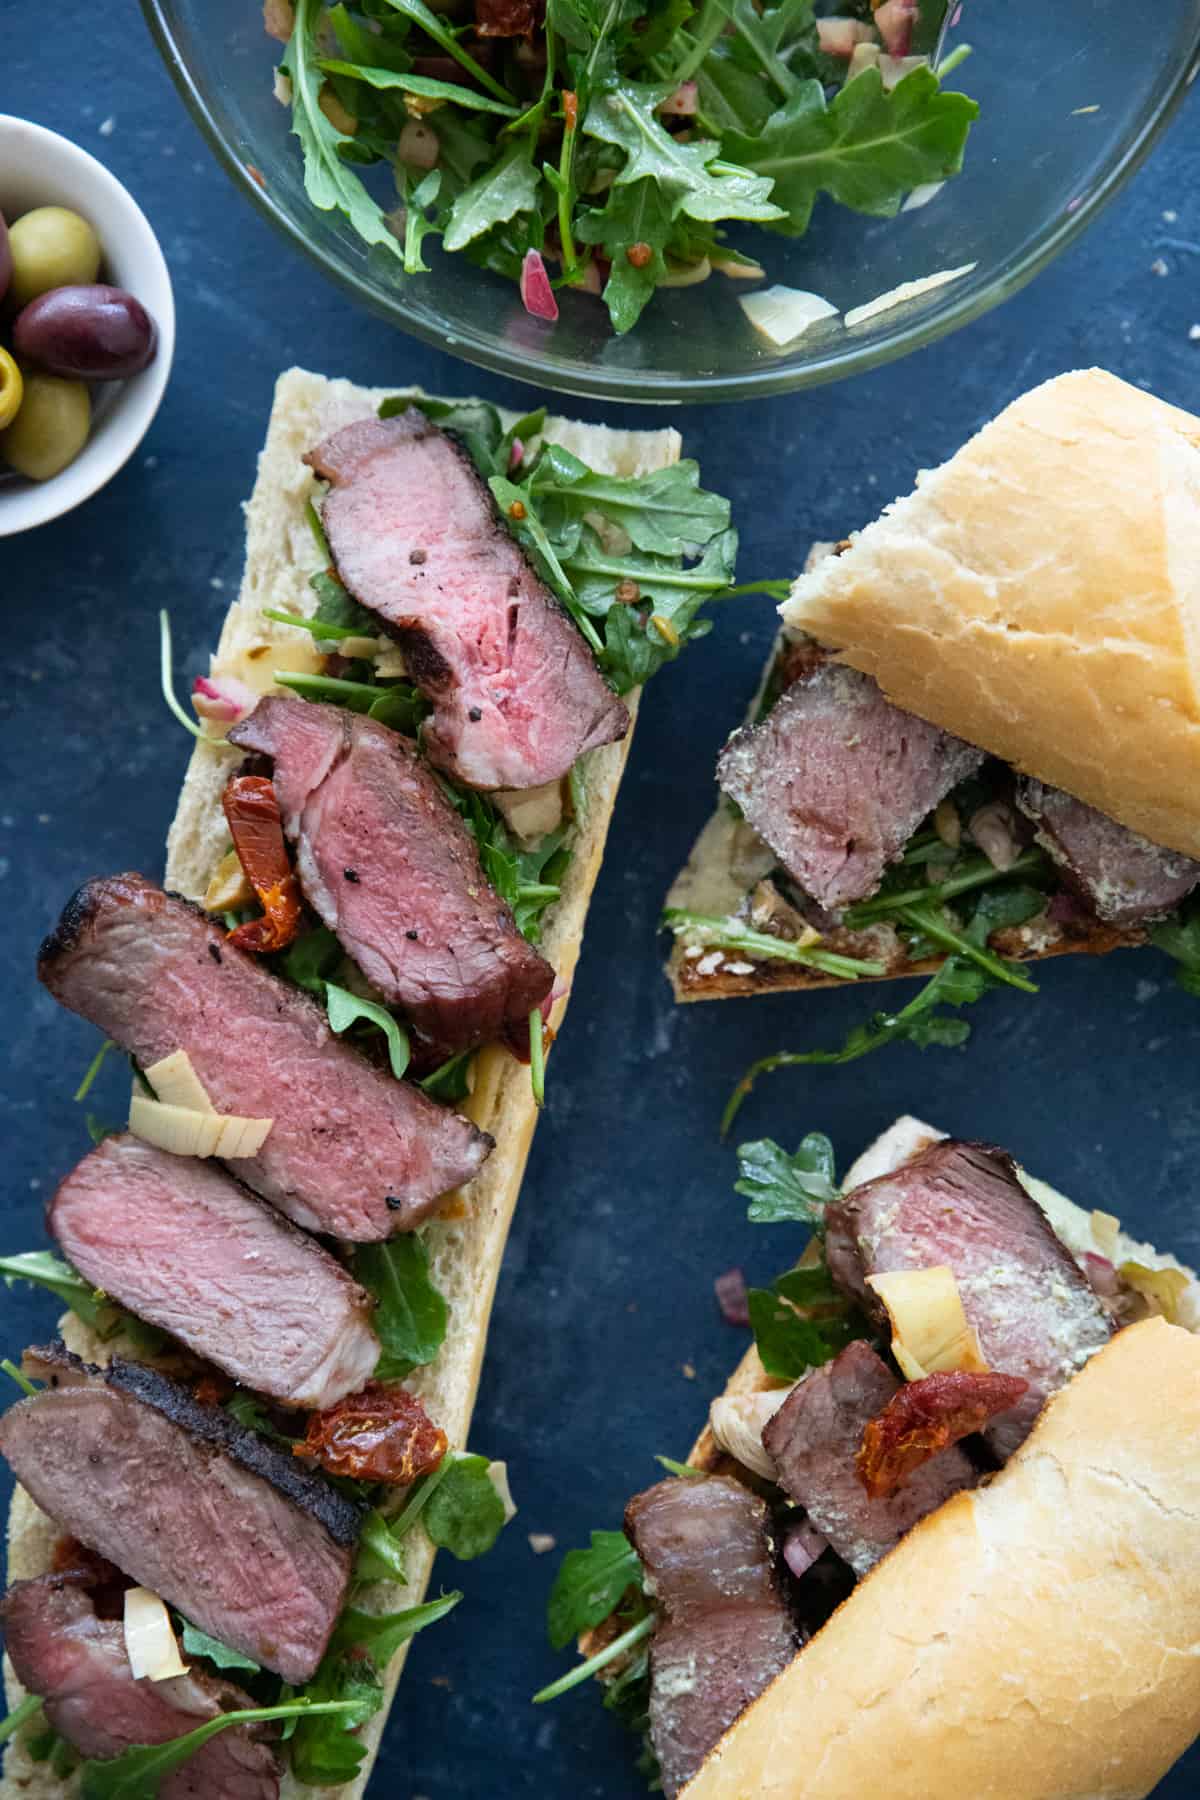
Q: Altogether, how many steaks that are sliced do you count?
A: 11